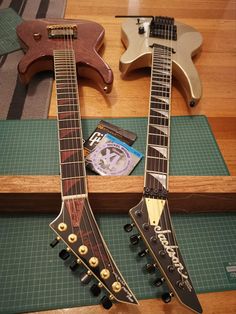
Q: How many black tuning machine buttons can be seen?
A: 12